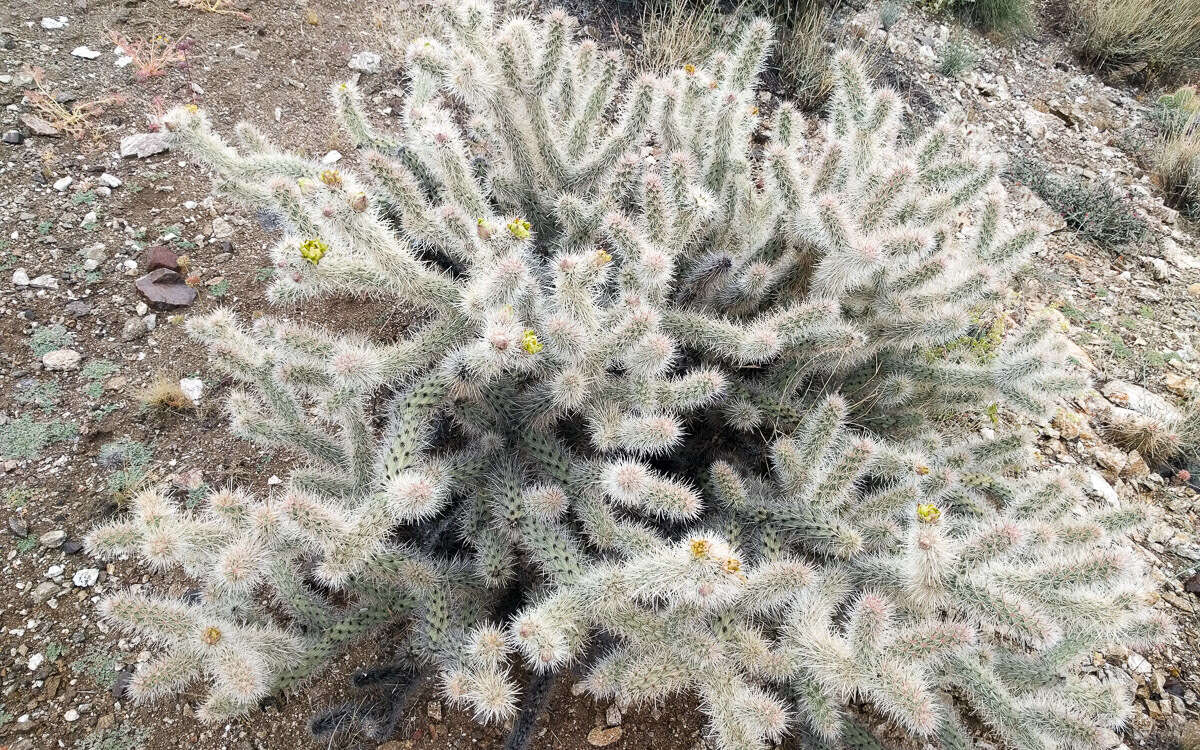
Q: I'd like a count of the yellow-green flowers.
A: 4